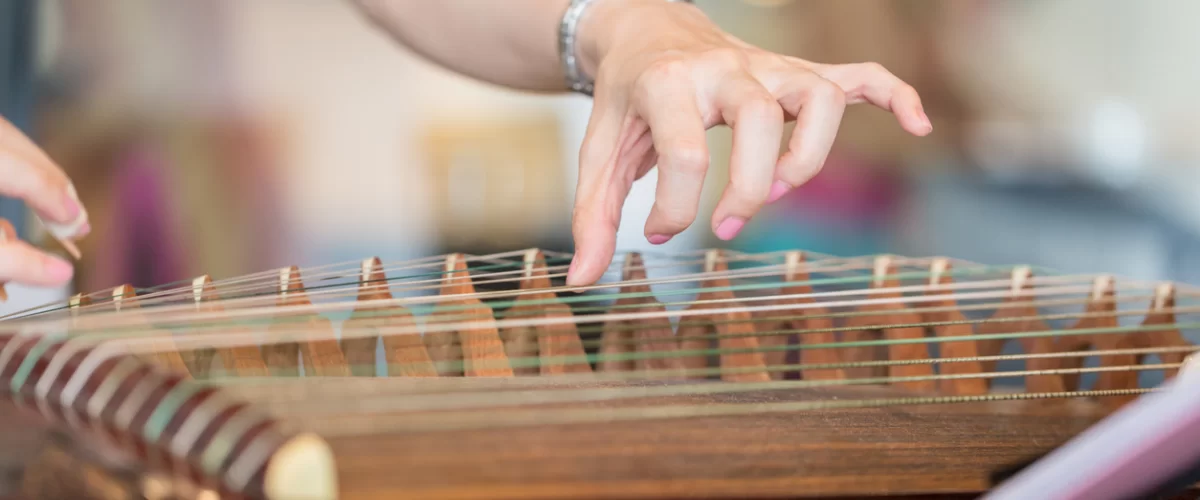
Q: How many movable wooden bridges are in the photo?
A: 15